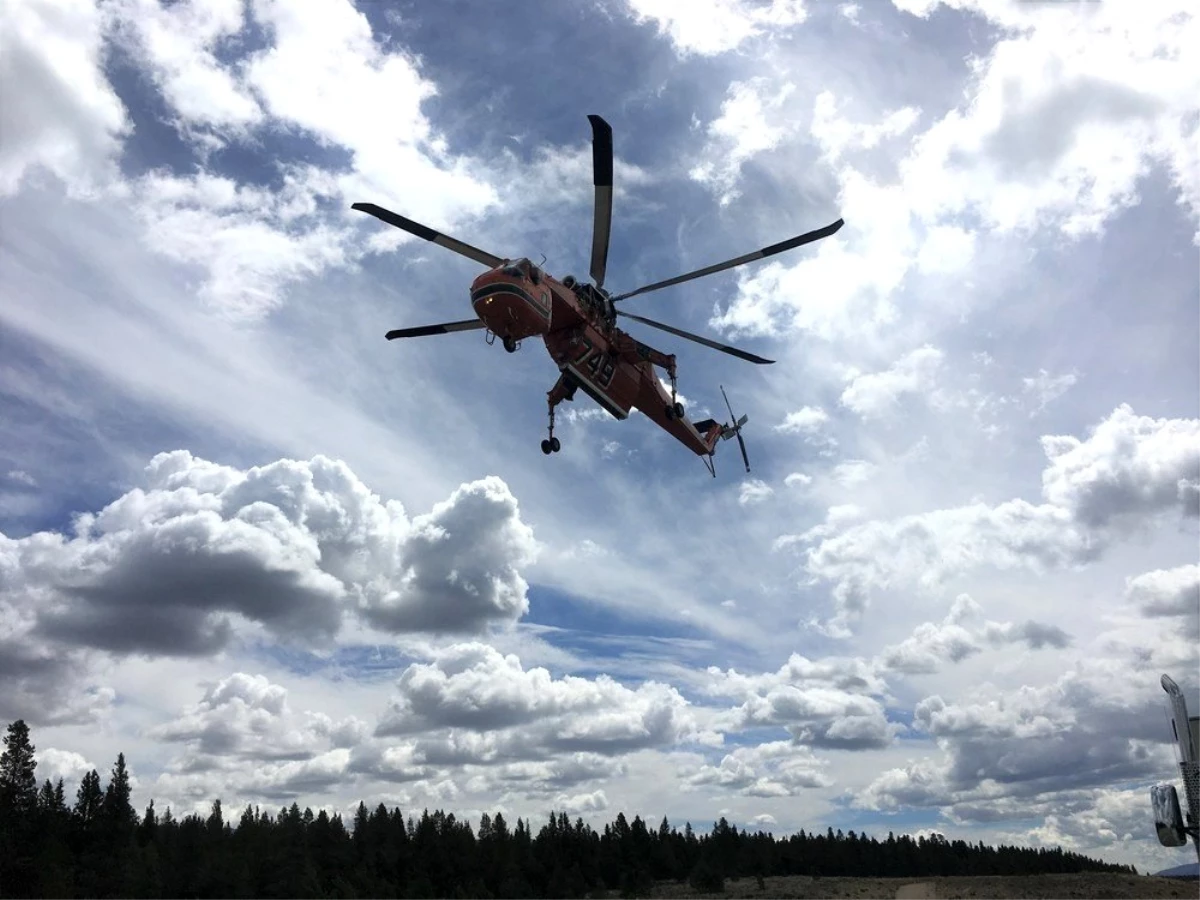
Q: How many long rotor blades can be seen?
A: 5